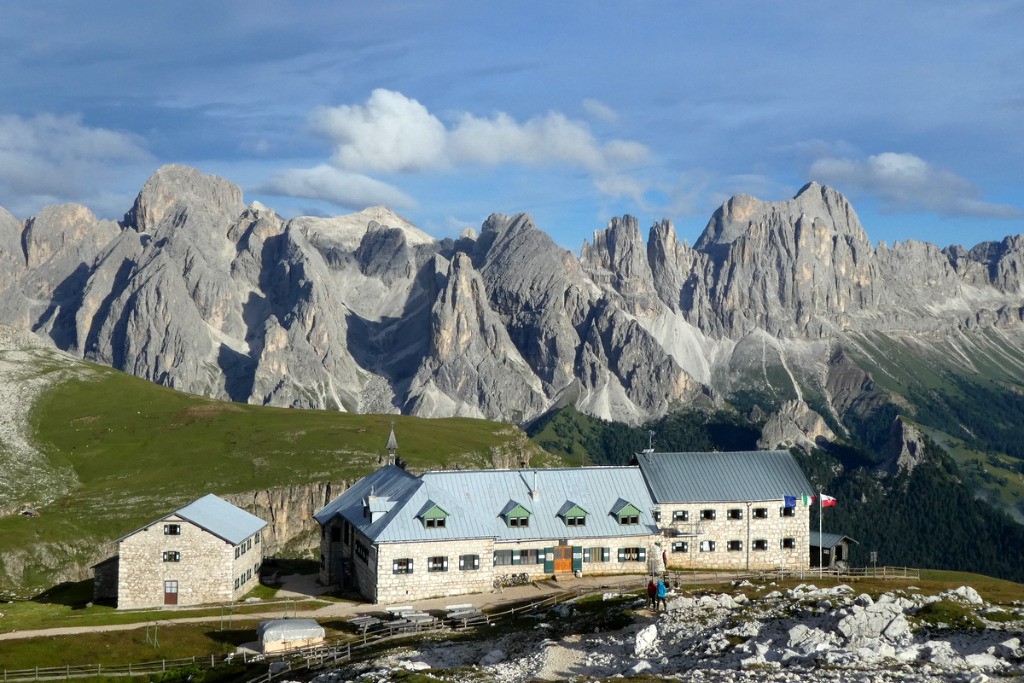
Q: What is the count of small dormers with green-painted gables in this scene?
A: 4